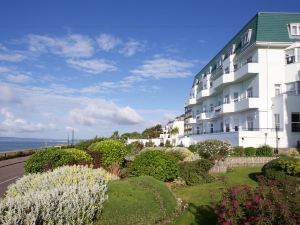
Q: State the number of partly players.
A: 0